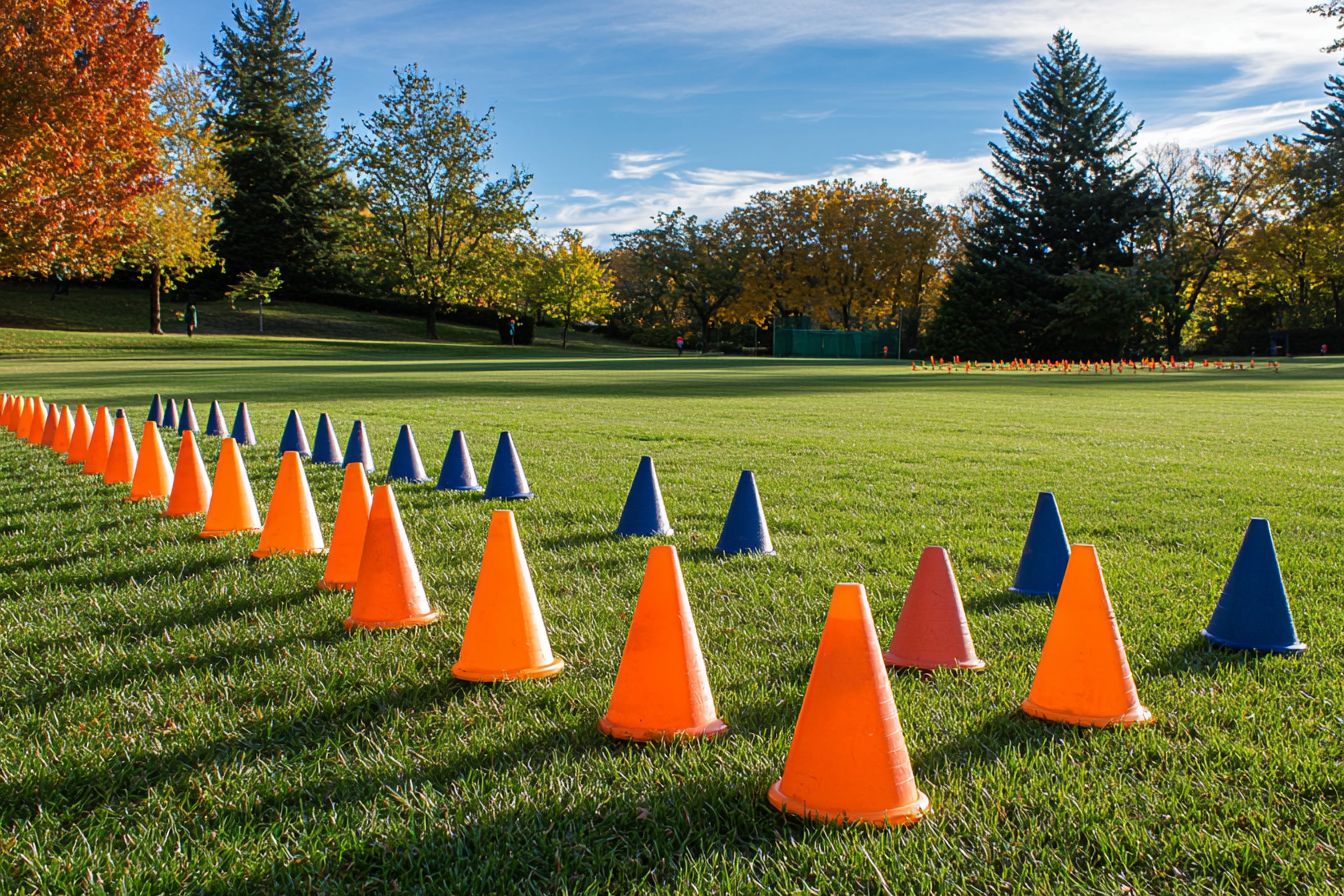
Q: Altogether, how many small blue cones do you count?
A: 15